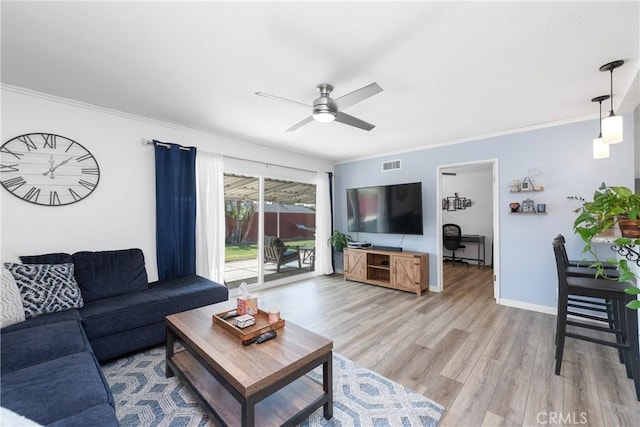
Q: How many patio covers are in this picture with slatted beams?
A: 1